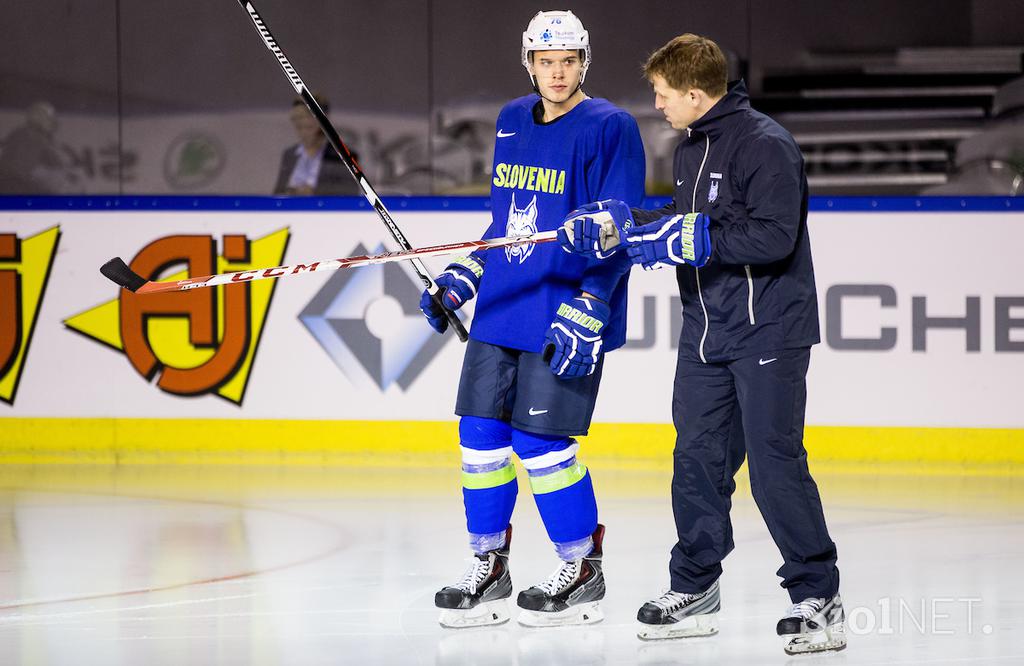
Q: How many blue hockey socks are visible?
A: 2